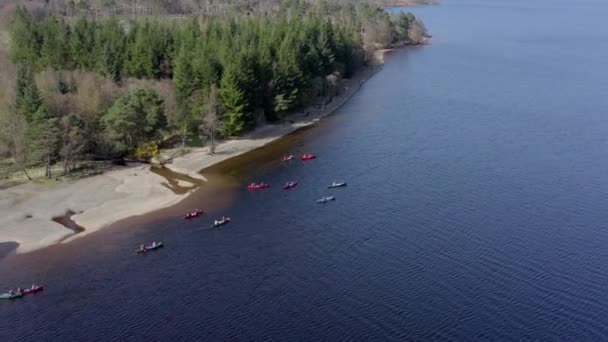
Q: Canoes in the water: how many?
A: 11